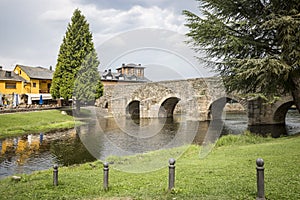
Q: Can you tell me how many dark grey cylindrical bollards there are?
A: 4